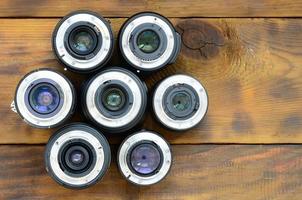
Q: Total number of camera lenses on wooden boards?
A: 7